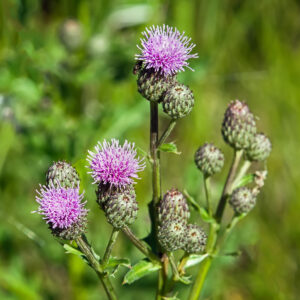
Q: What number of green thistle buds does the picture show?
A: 10